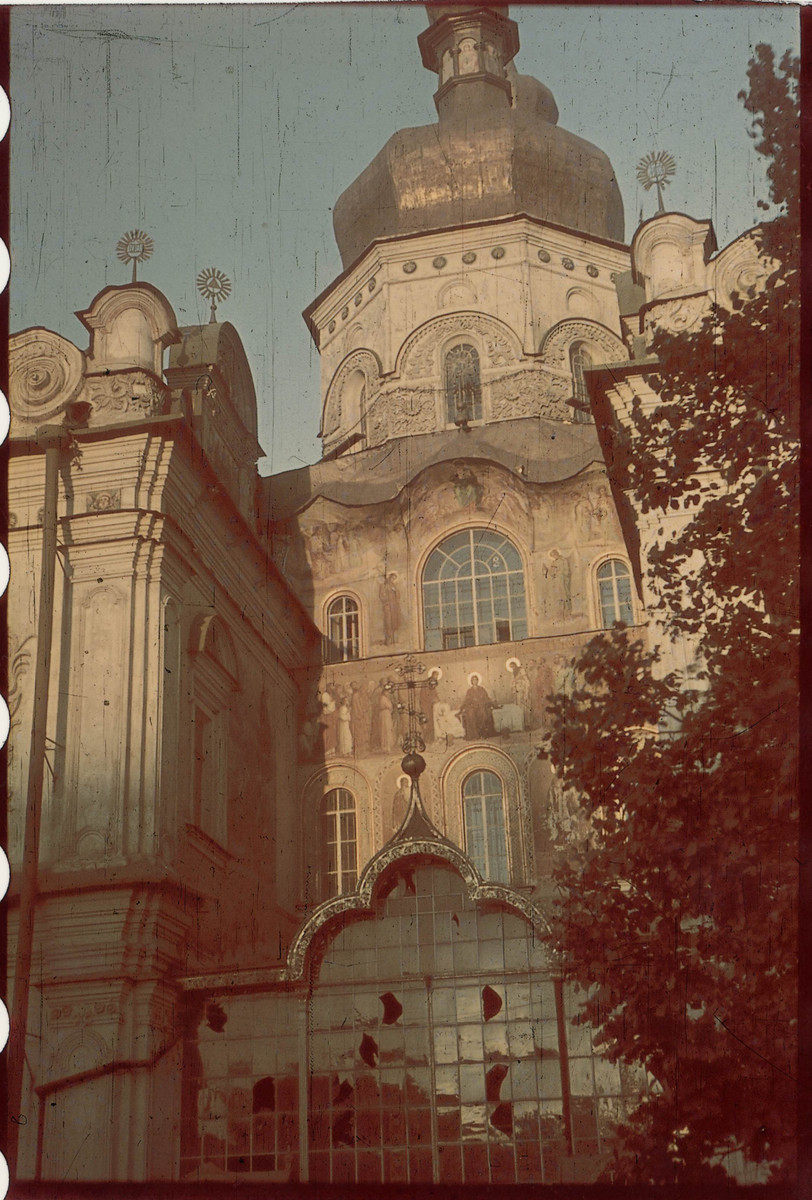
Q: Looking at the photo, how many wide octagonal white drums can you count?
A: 1